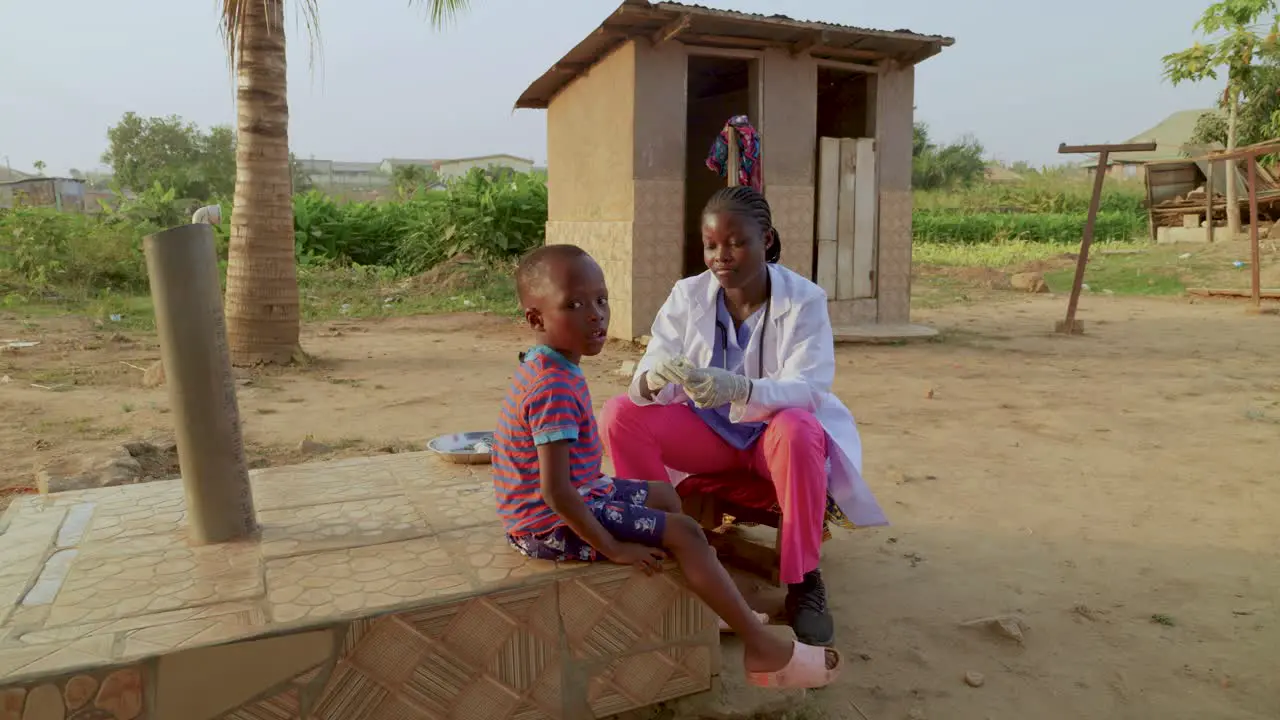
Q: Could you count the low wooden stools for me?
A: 1